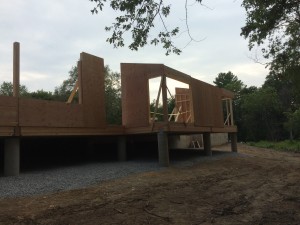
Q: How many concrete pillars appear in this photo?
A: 5